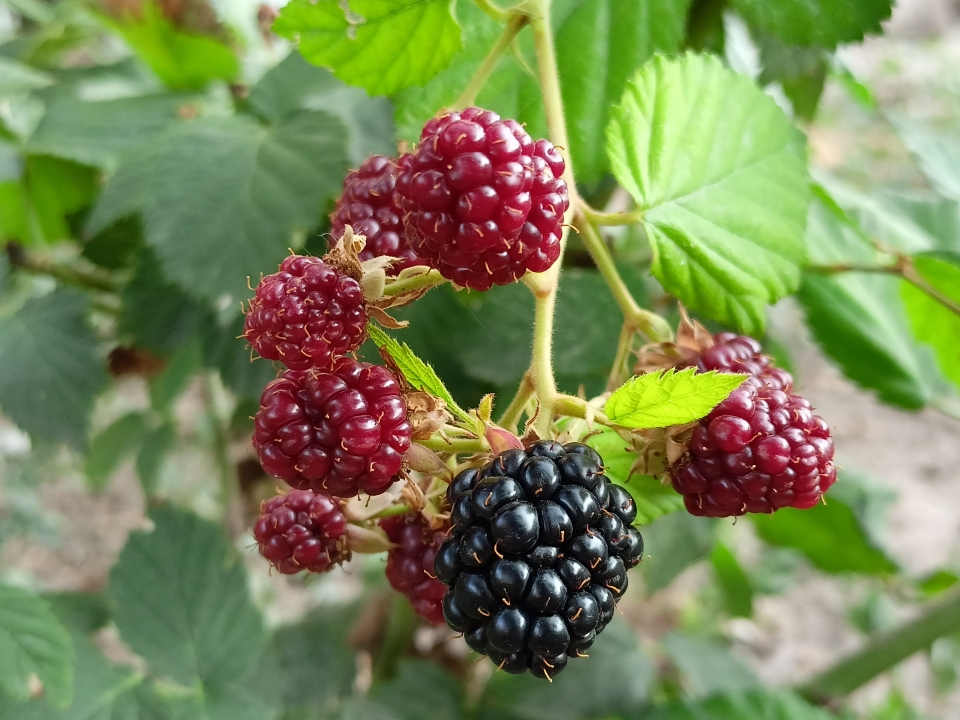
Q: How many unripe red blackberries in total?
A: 8